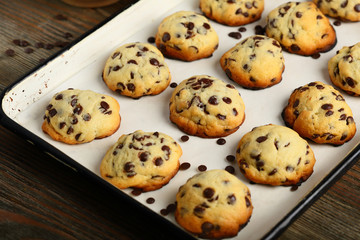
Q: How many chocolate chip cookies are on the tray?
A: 13